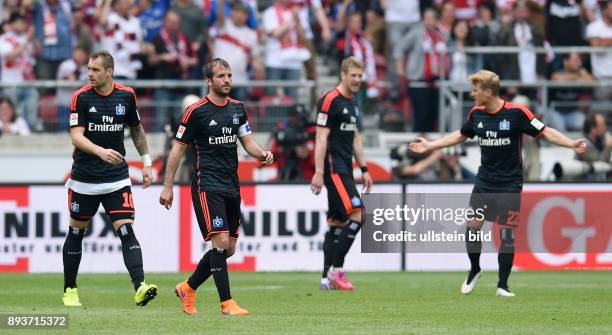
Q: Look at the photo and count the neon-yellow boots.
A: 2